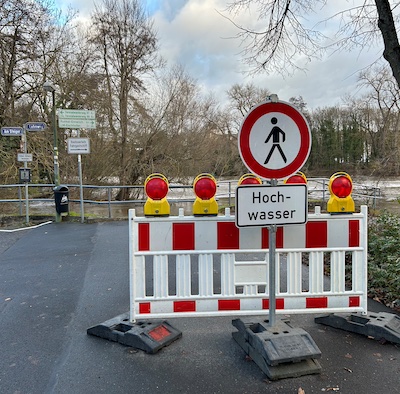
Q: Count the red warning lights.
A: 5